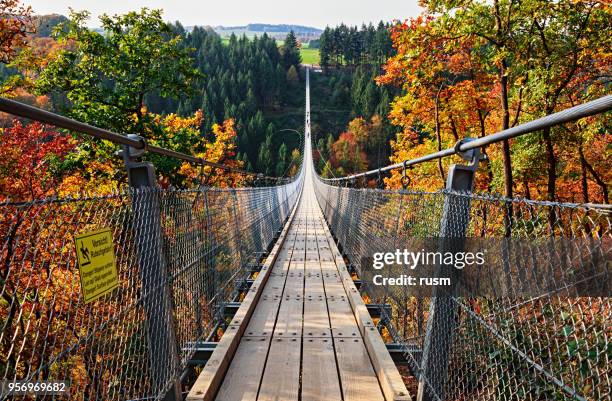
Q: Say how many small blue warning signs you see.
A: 0